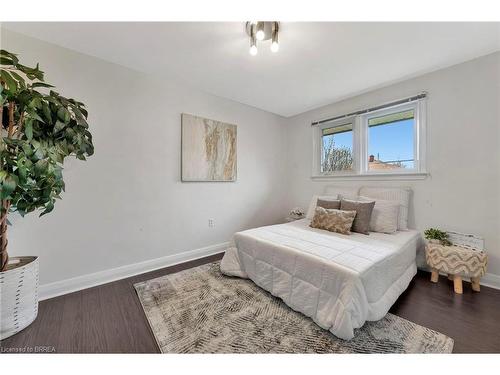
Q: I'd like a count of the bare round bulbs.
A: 3